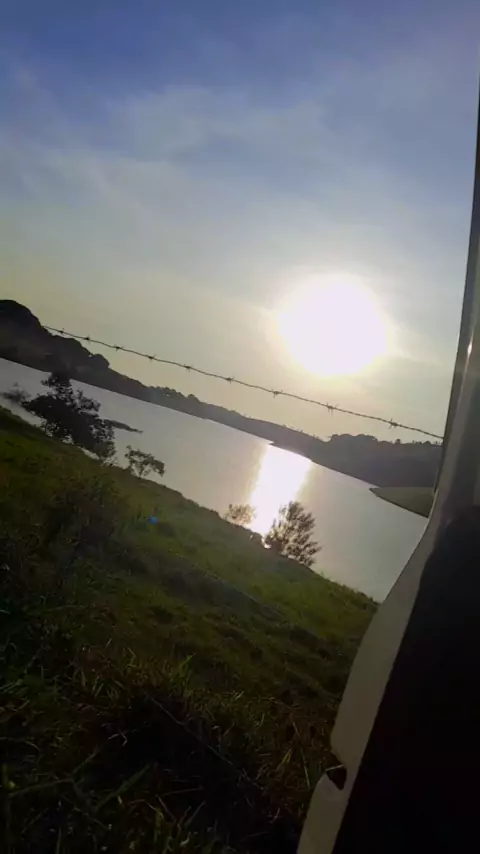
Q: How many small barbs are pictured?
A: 9